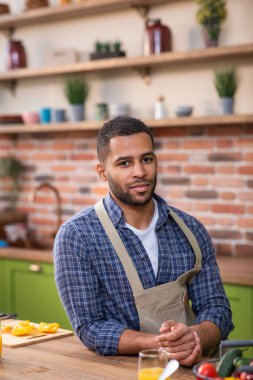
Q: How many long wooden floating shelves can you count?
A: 3